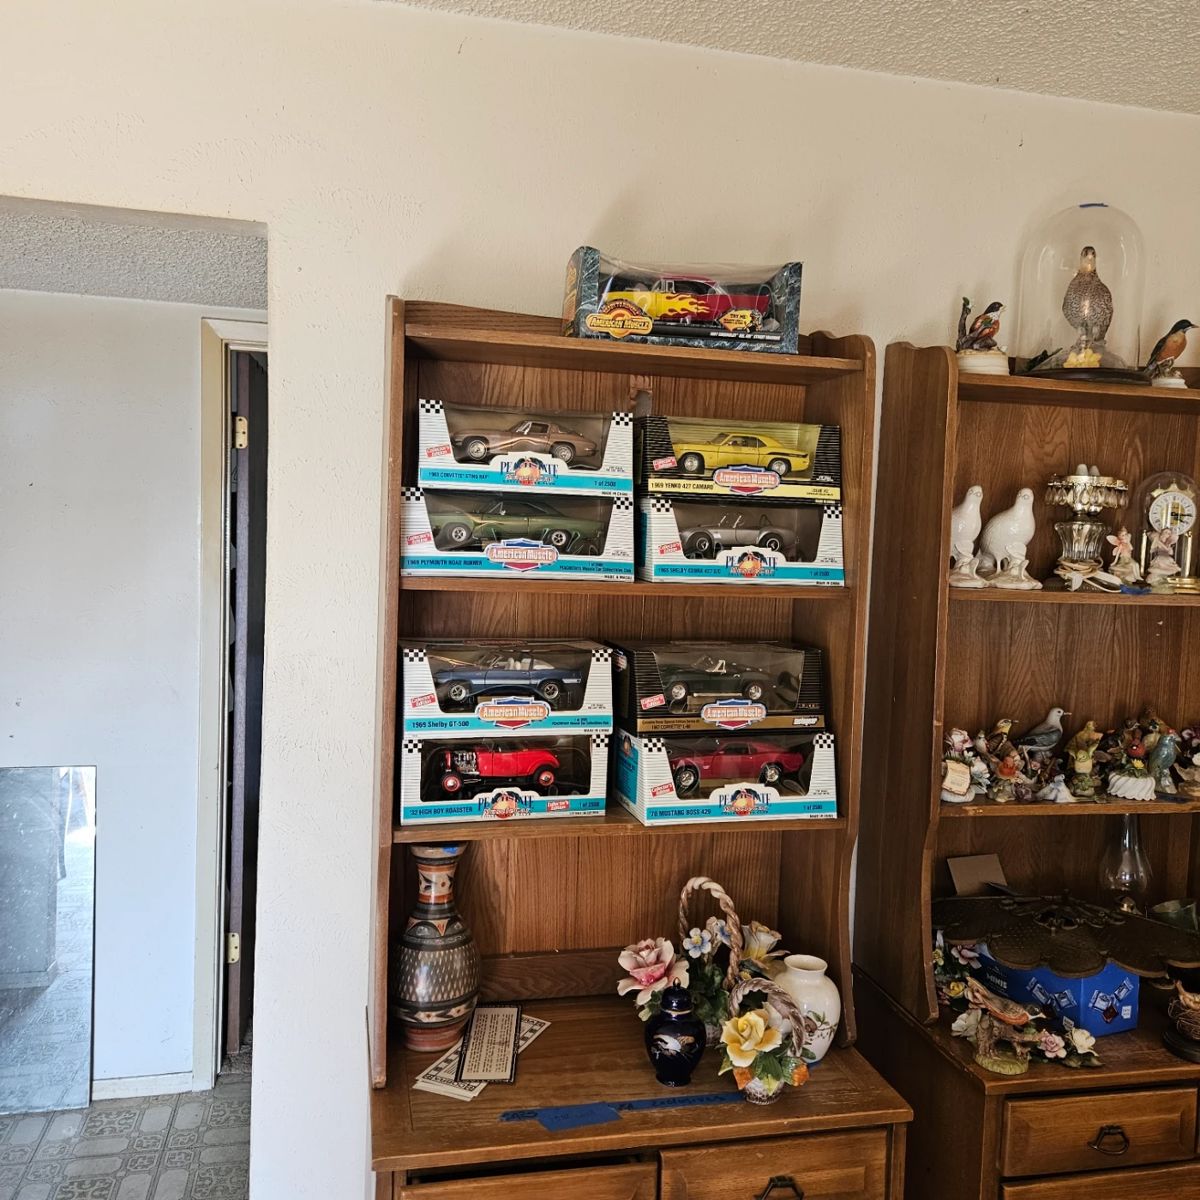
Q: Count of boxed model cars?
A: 9